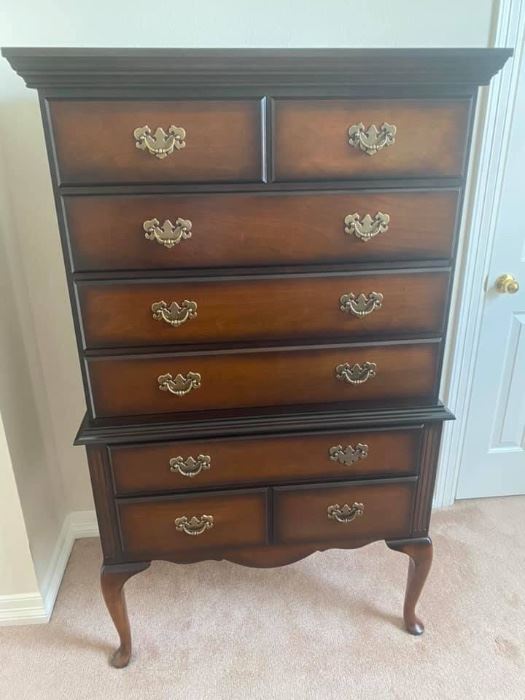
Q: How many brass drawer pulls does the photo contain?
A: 12